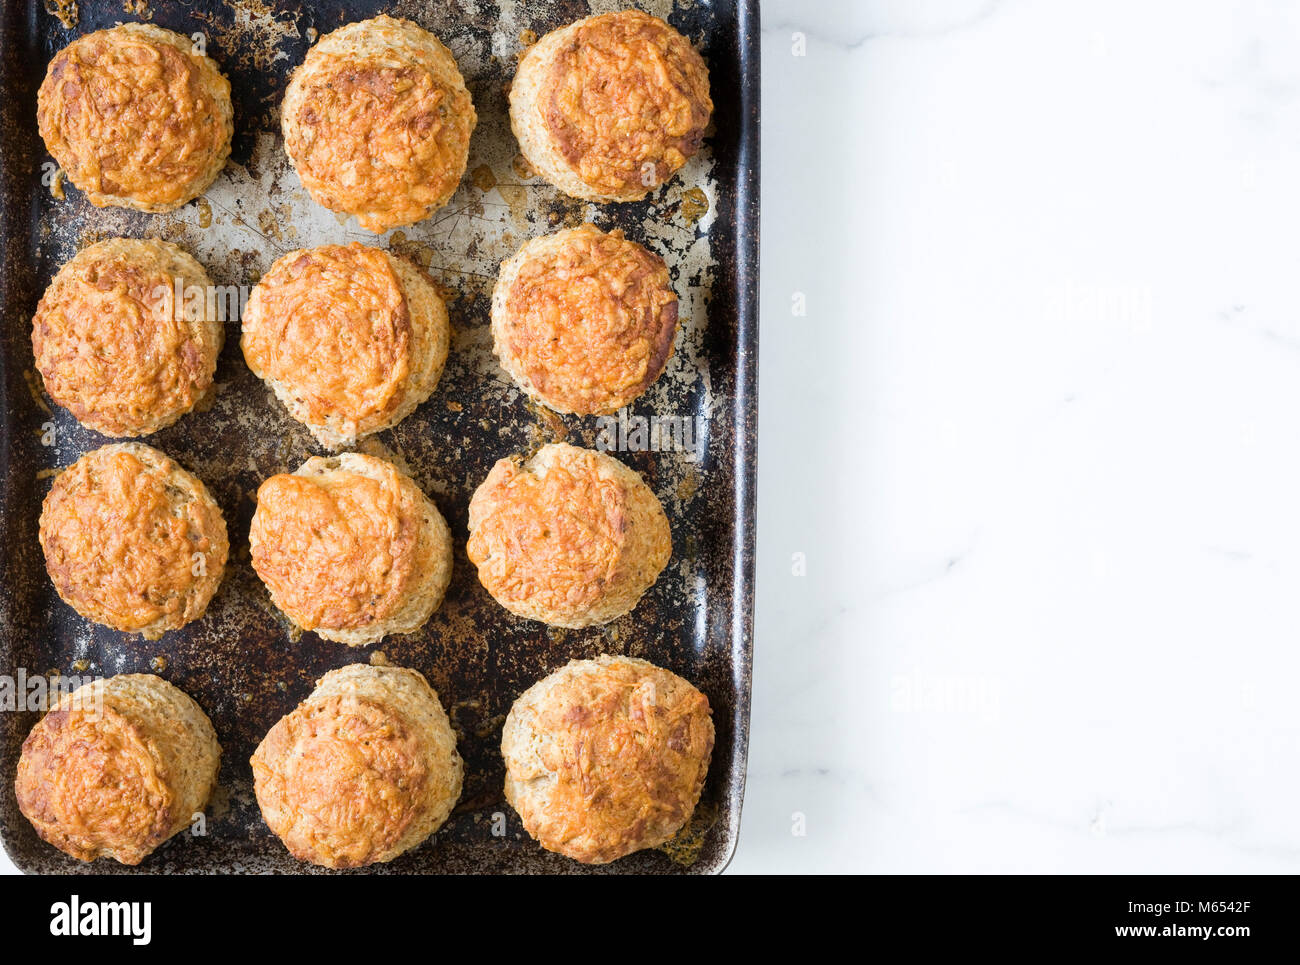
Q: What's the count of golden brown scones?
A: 12